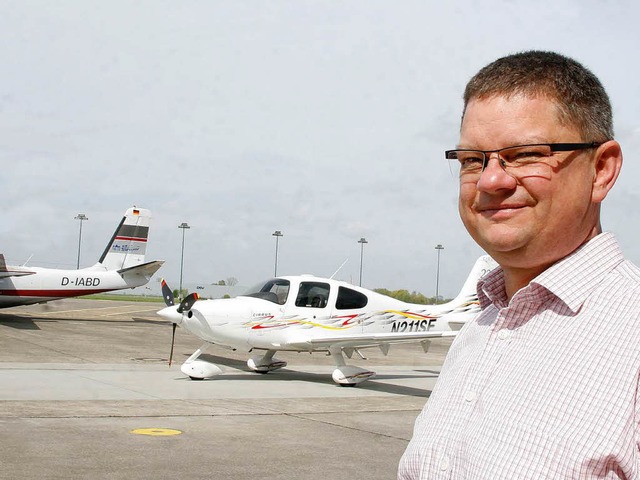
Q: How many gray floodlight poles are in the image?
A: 5